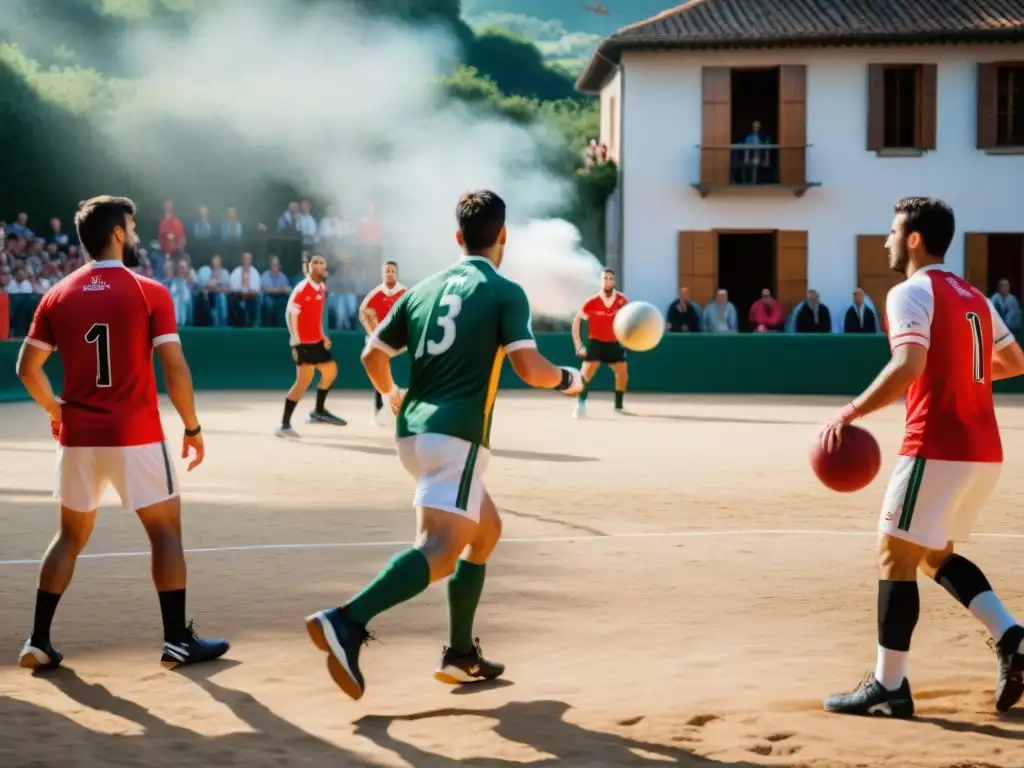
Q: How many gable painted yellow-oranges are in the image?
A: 0